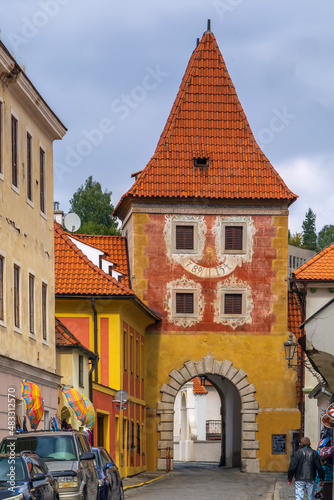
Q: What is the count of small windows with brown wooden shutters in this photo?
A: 4